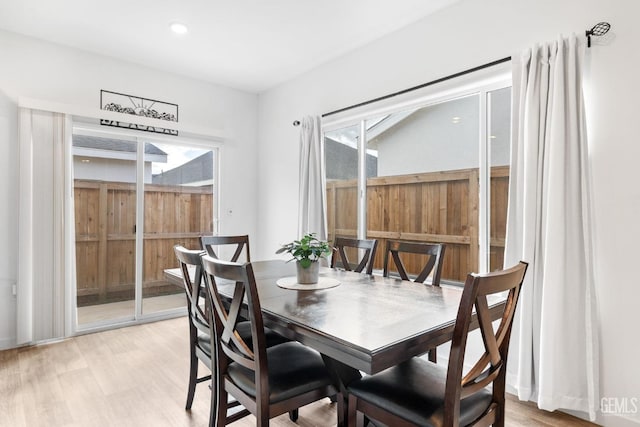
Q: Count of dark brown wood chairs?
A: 6